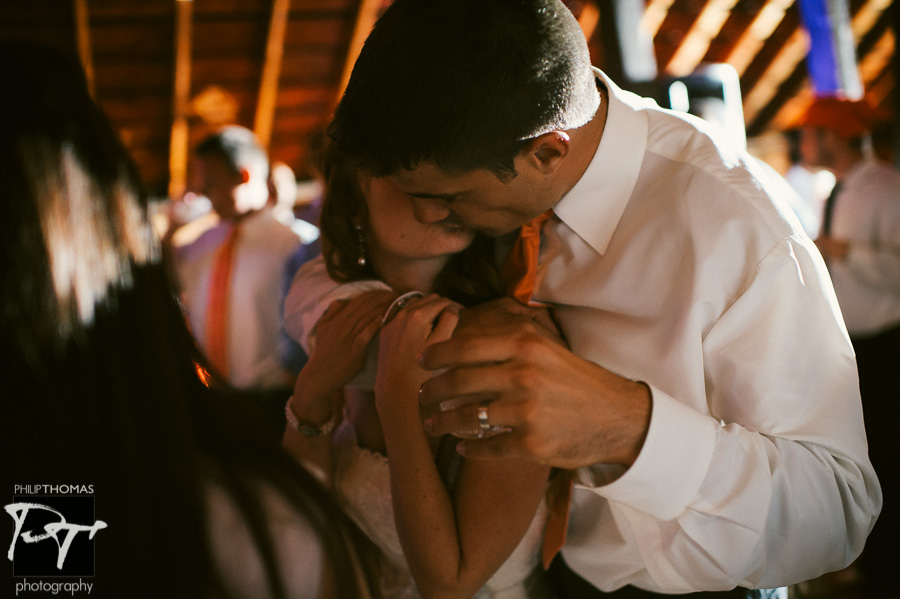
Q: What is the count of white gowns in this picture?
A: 1